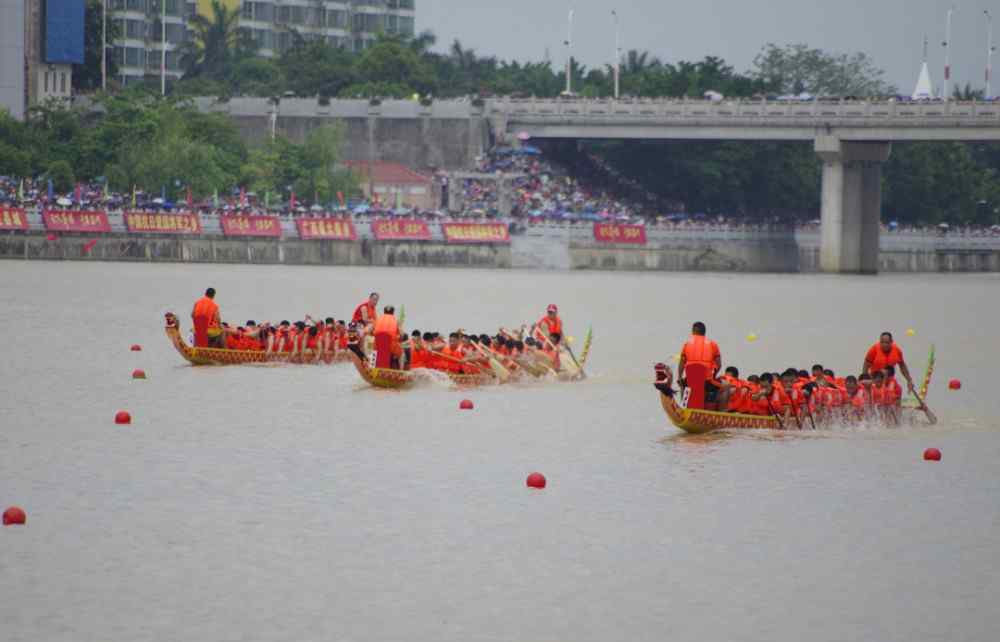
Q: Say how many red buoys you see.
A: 8